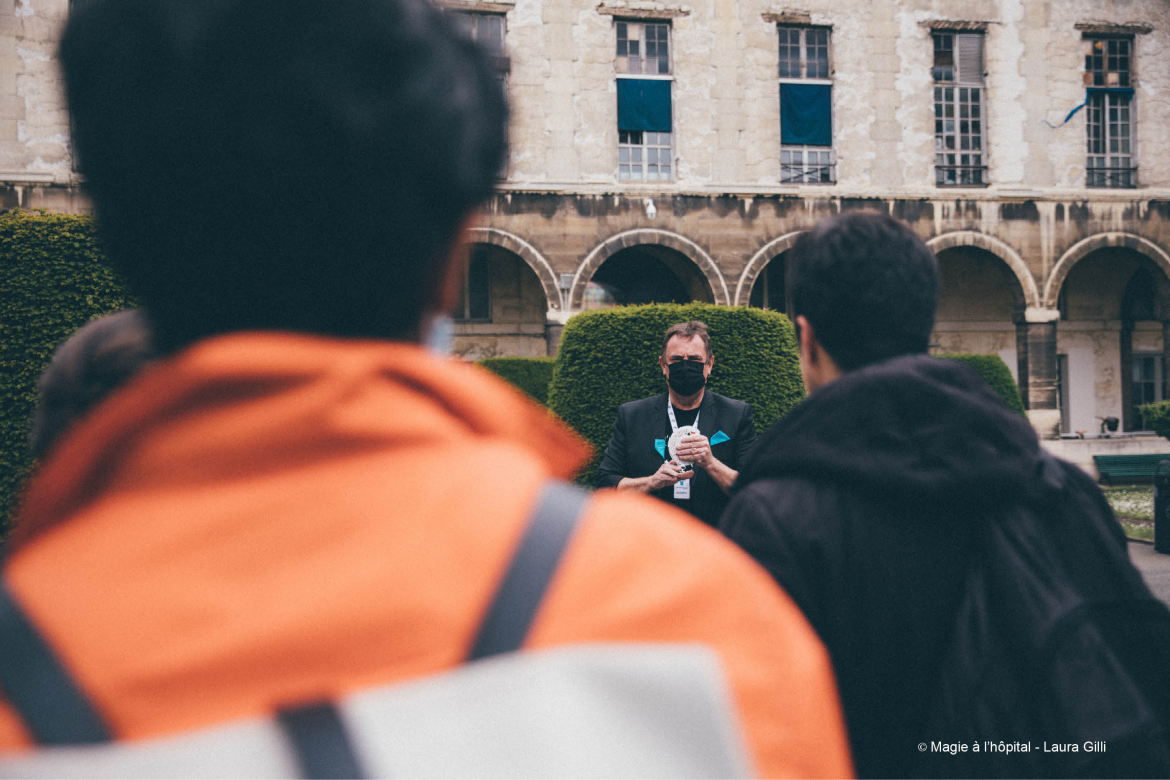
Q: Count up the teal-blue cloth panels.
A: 2